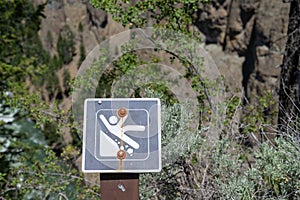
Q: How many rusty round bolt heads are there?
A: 2